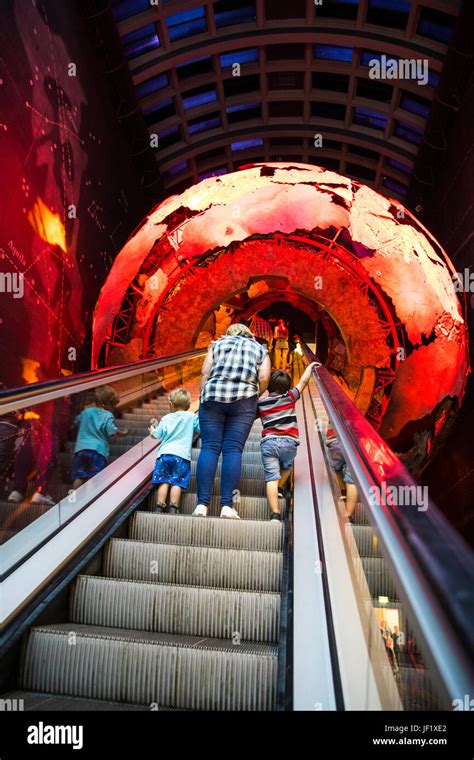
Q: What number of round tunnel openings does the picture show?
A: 1